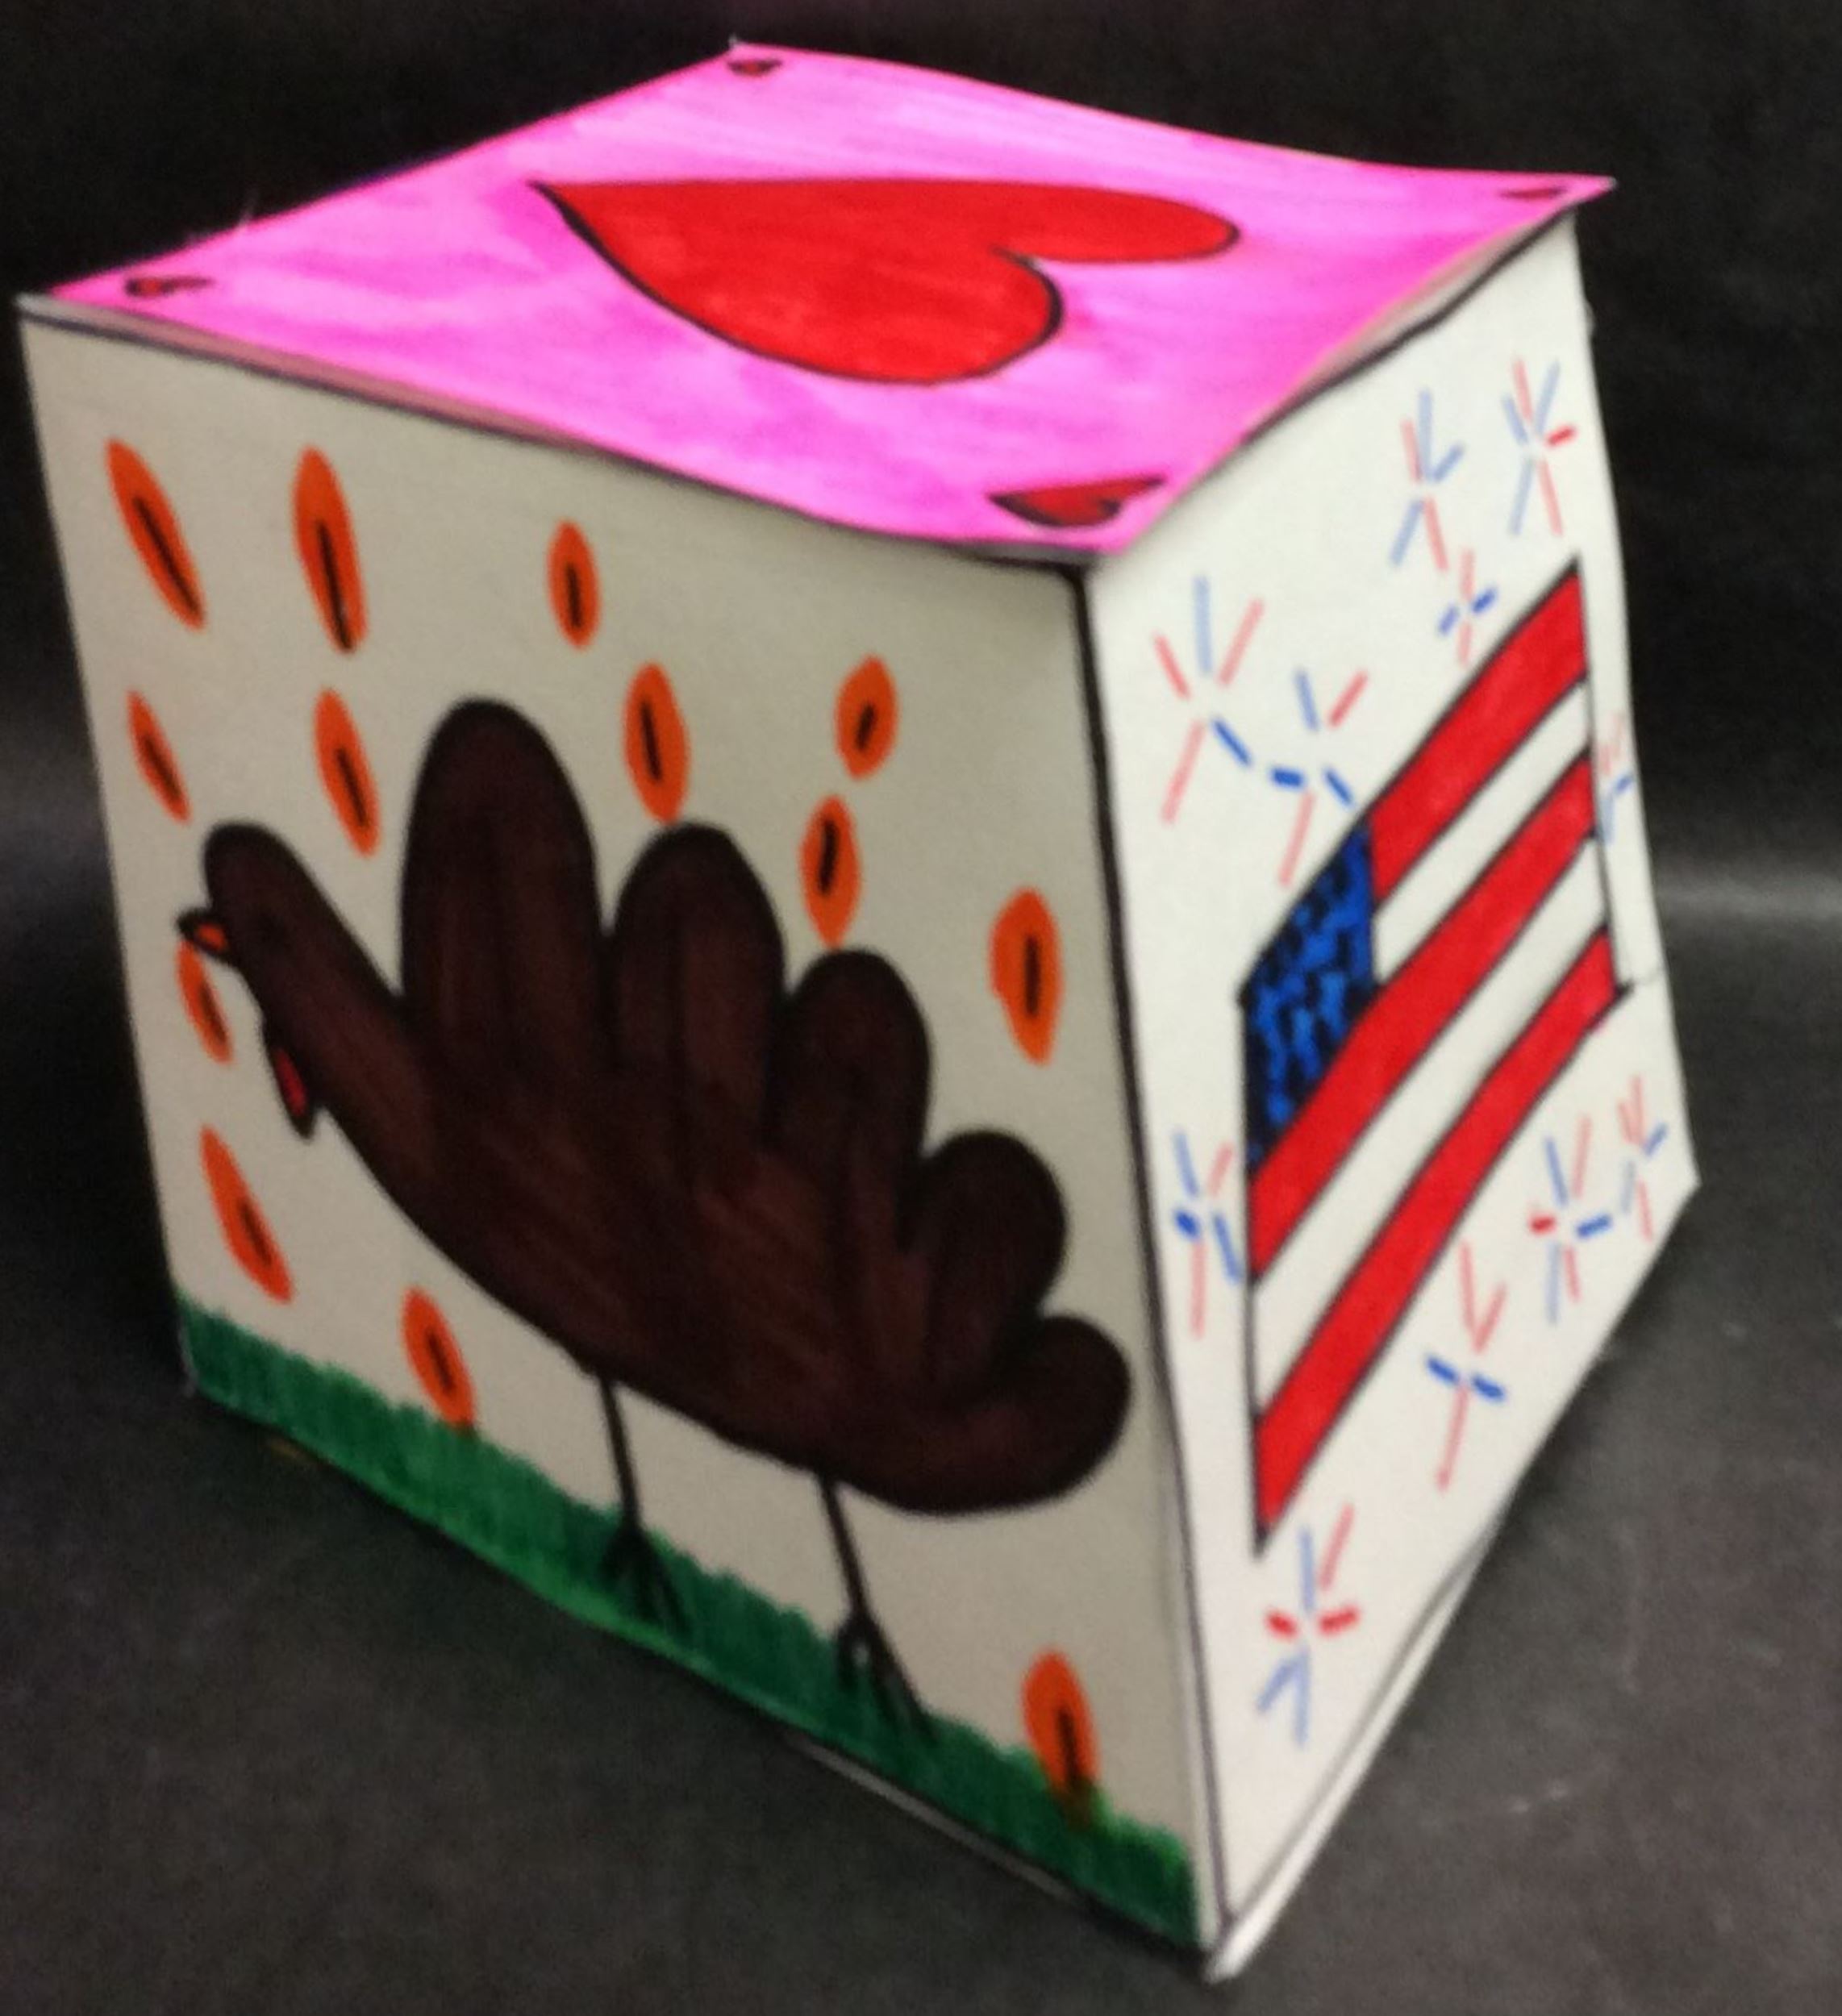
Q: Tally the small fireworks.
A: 11